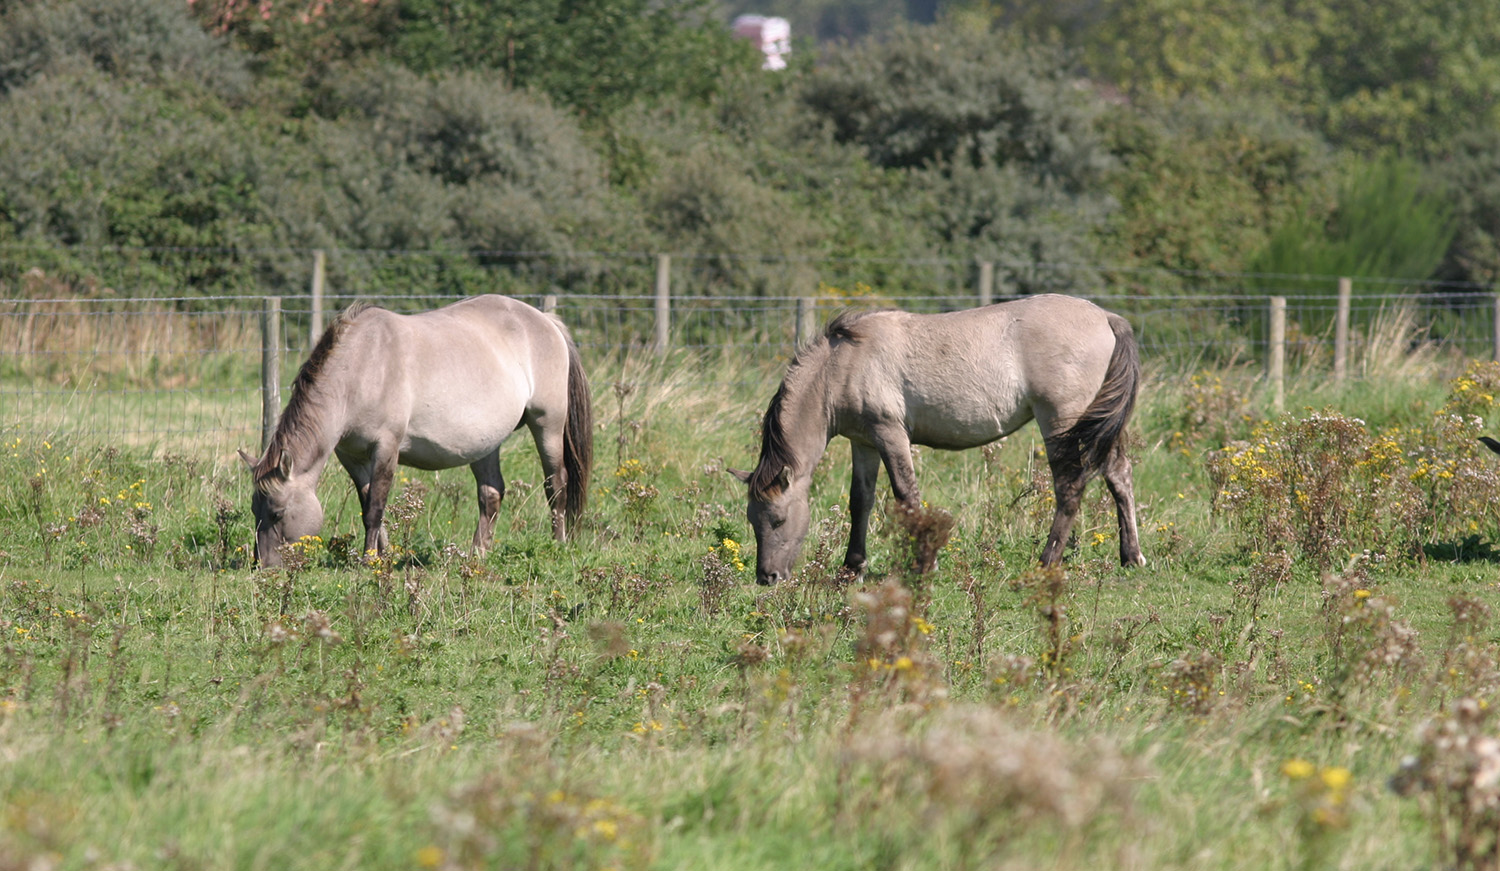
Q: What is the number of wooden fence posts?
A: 9